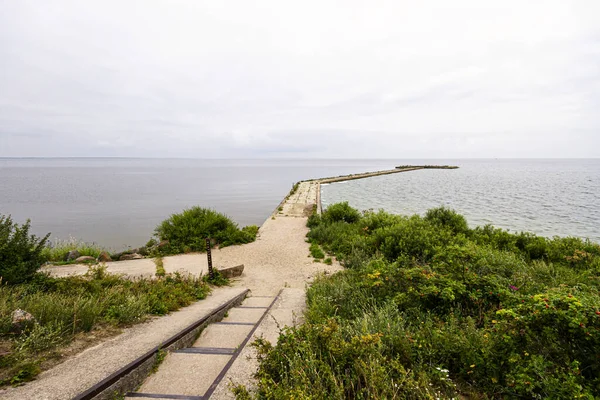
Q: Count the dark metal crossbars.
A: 5